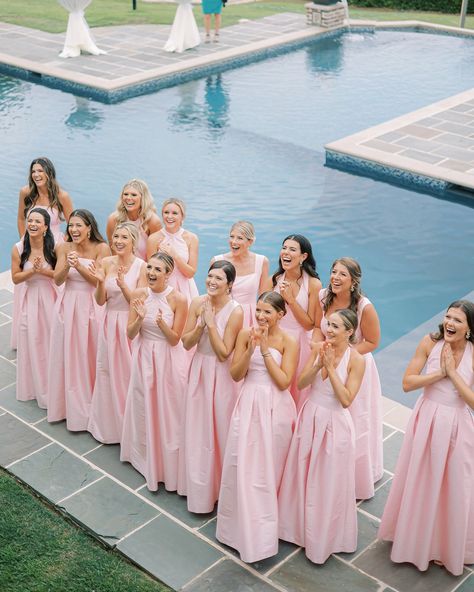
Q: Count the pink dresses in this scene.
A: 14